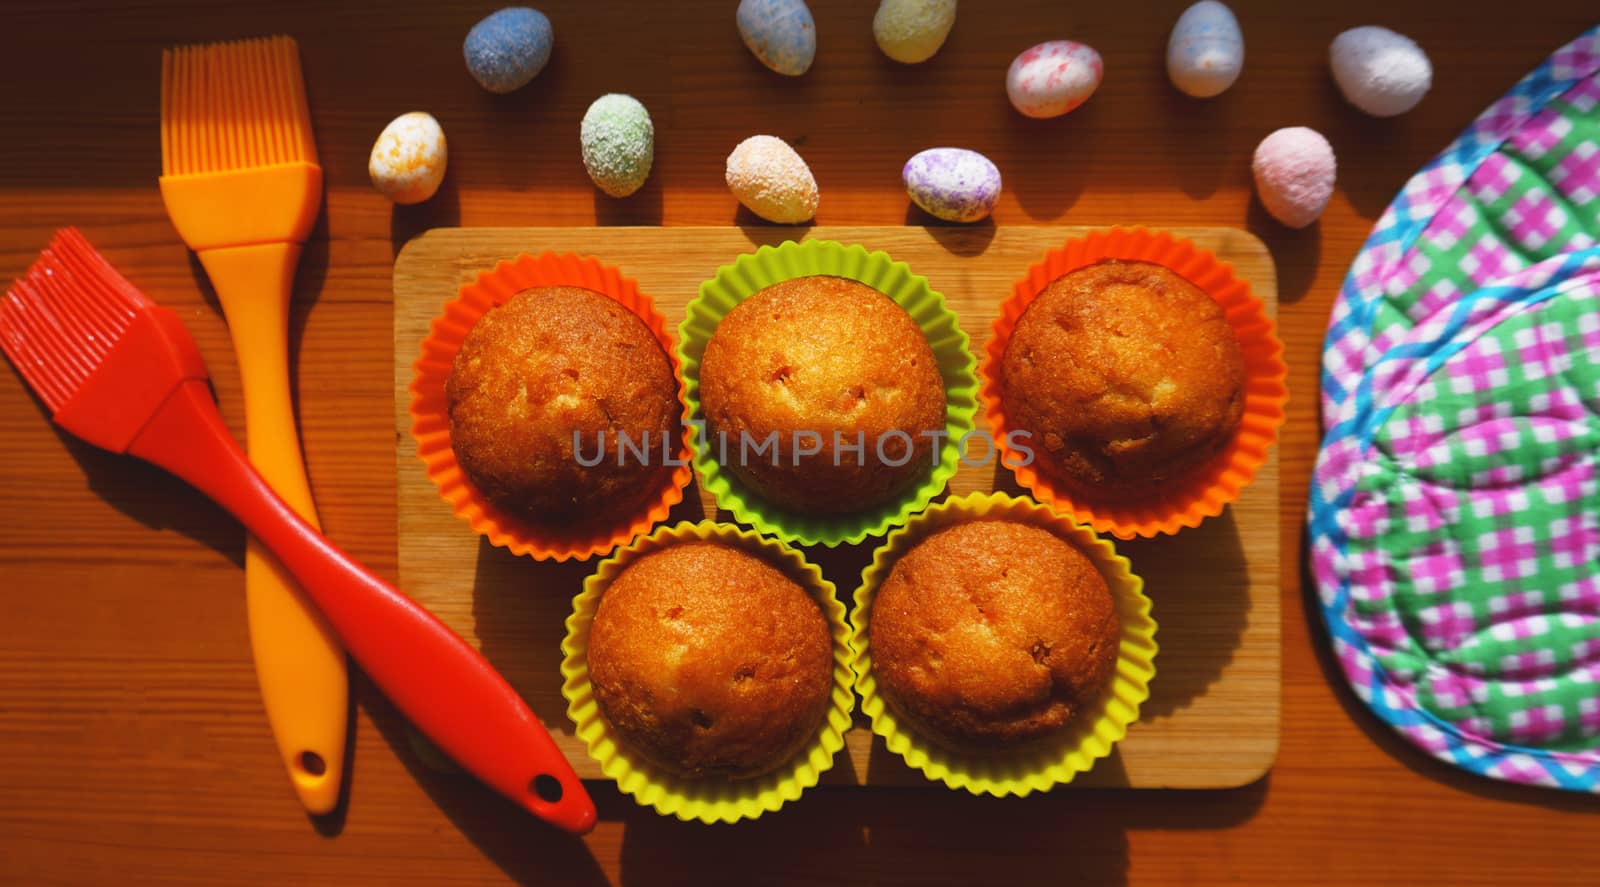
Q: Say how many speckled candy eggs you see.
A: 11